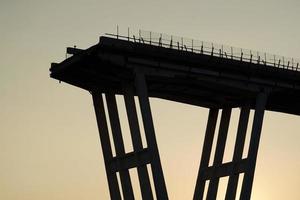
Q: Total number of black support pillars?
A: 8